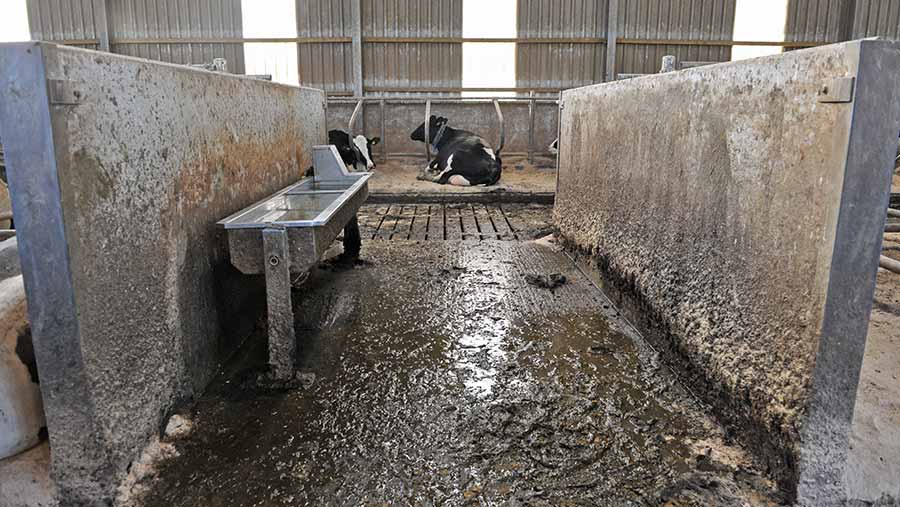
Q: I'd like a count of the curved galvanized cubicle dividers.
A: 3